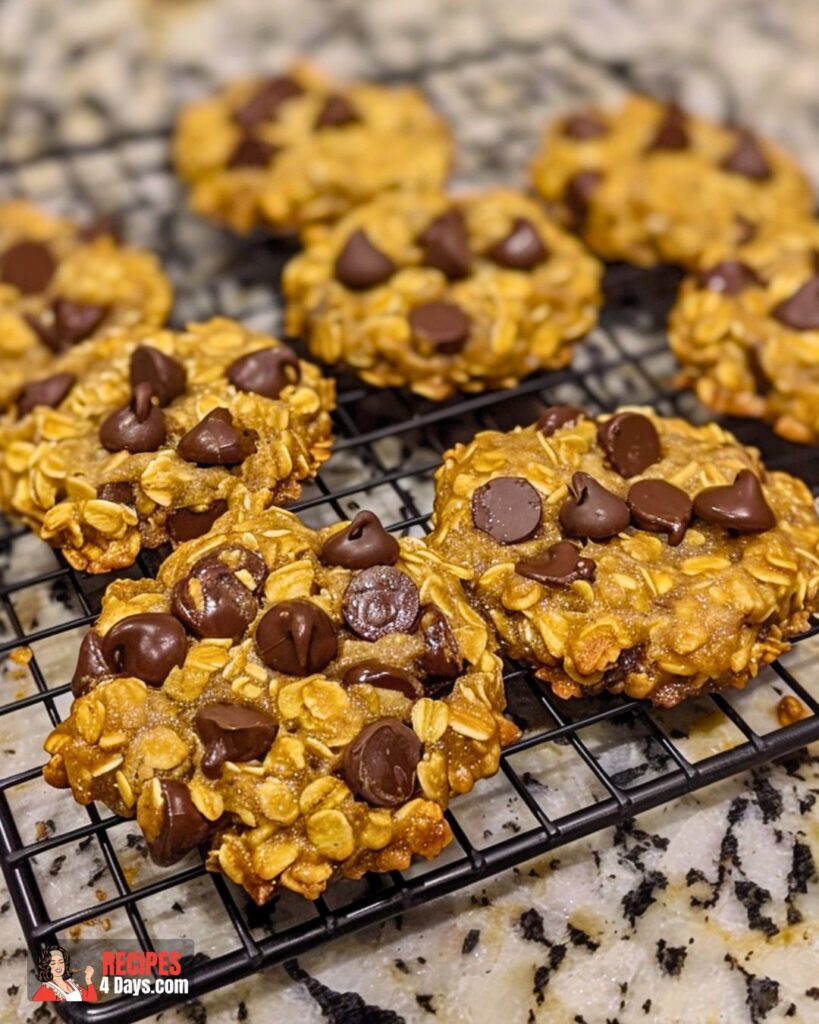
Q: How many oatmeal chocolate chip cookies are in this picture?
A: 8